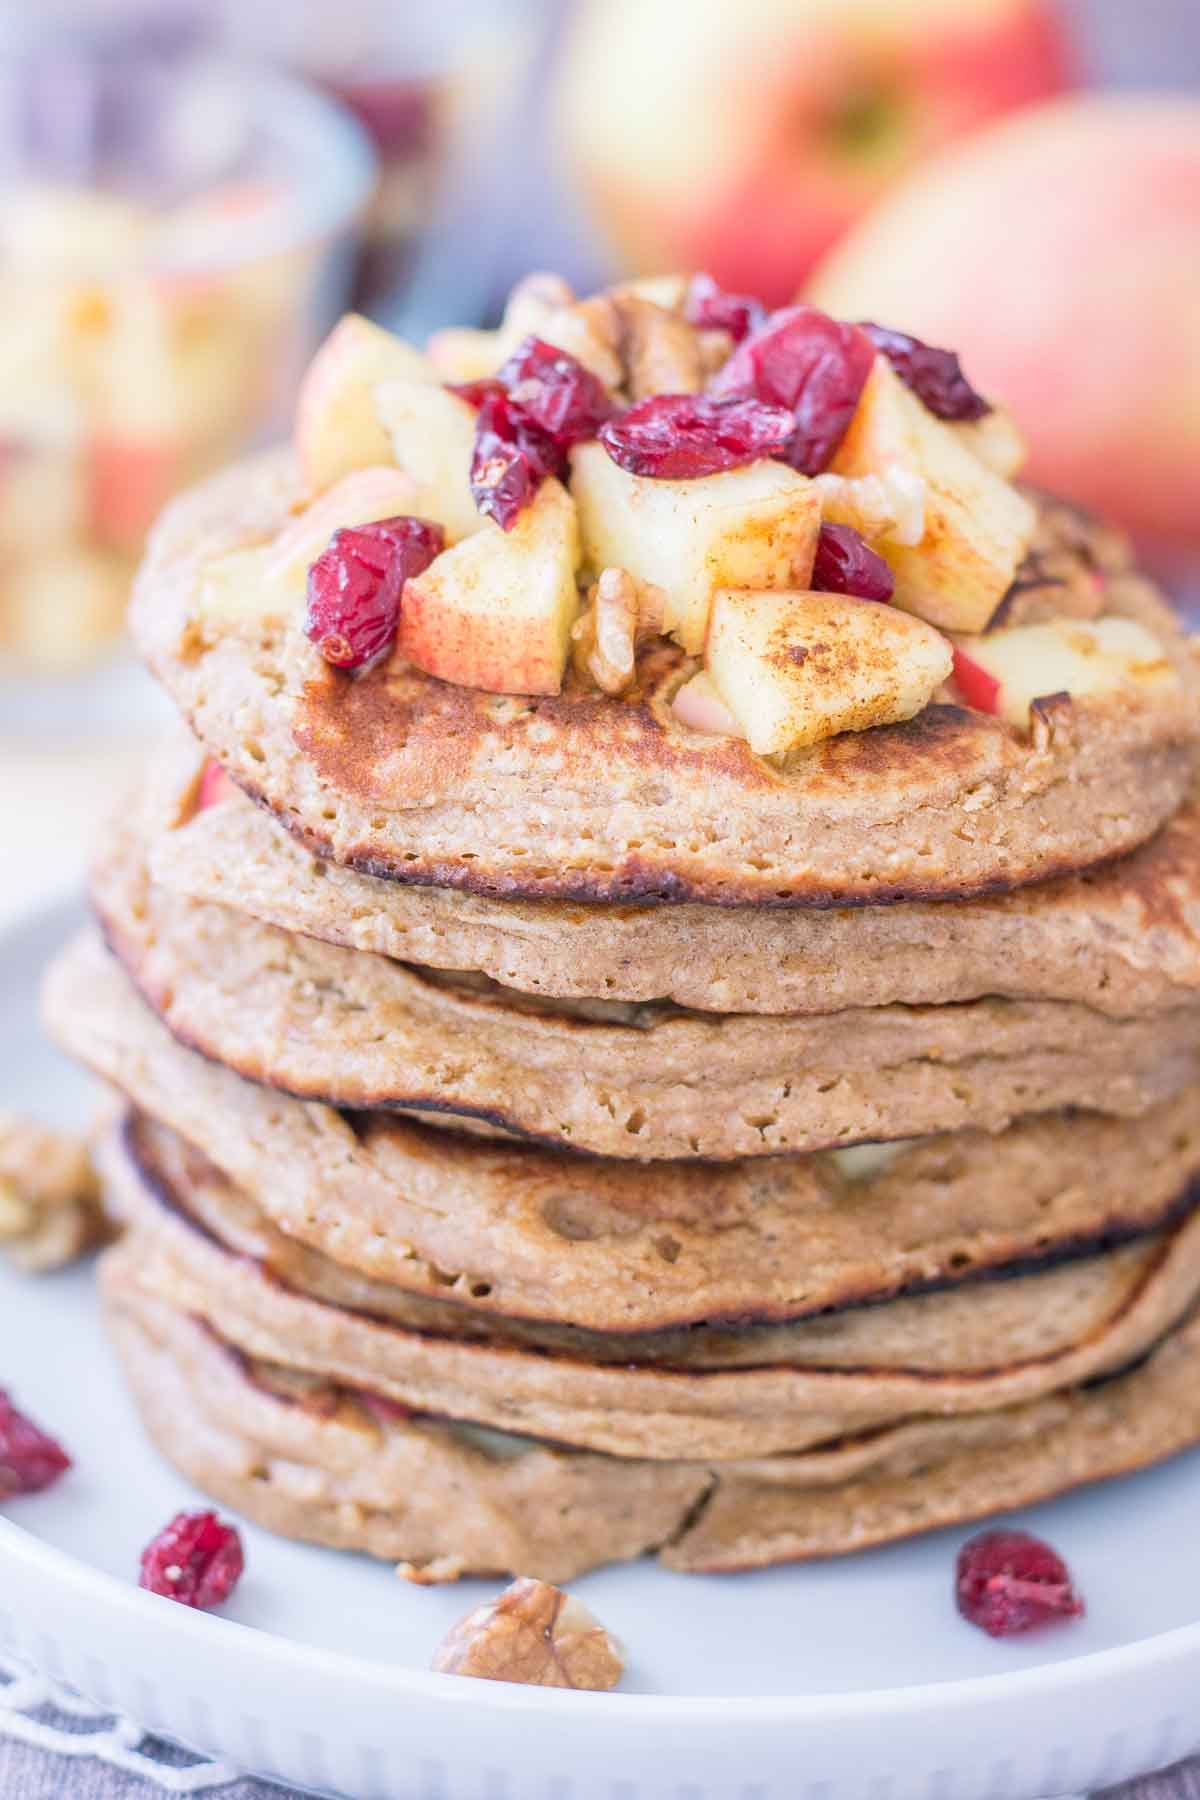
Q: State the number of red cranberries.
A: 11